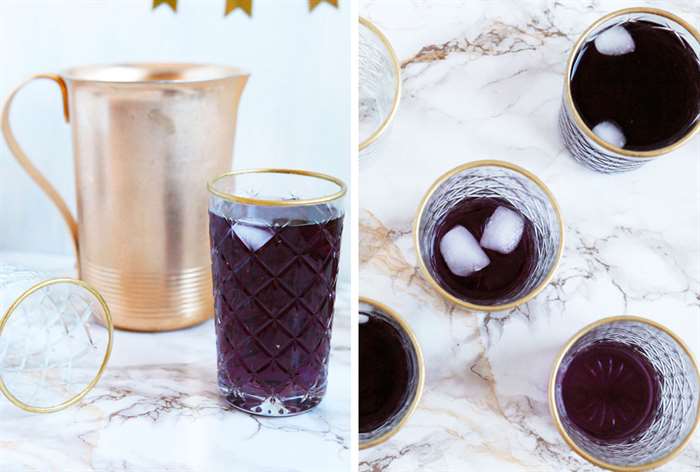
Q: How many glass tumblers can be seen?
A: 7